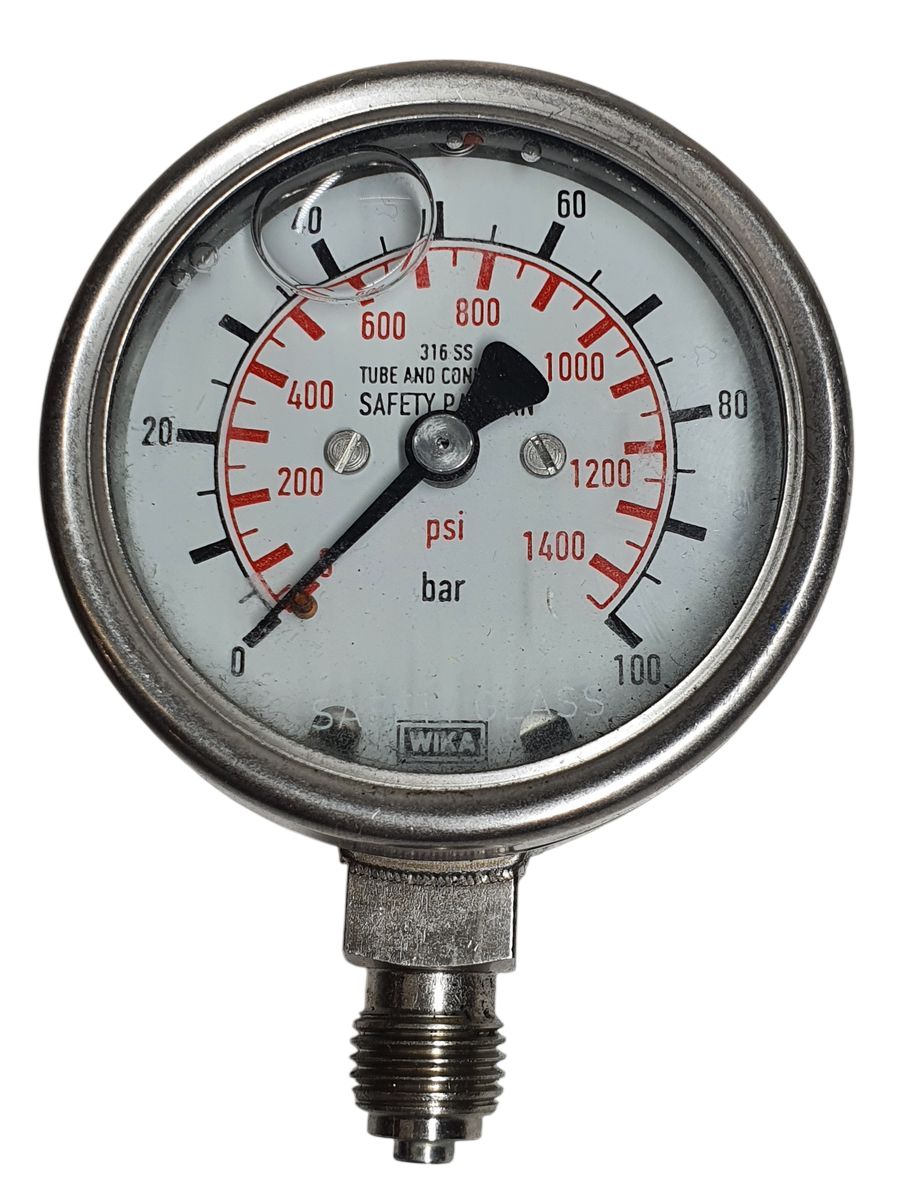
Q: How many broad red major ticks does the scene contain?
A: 15